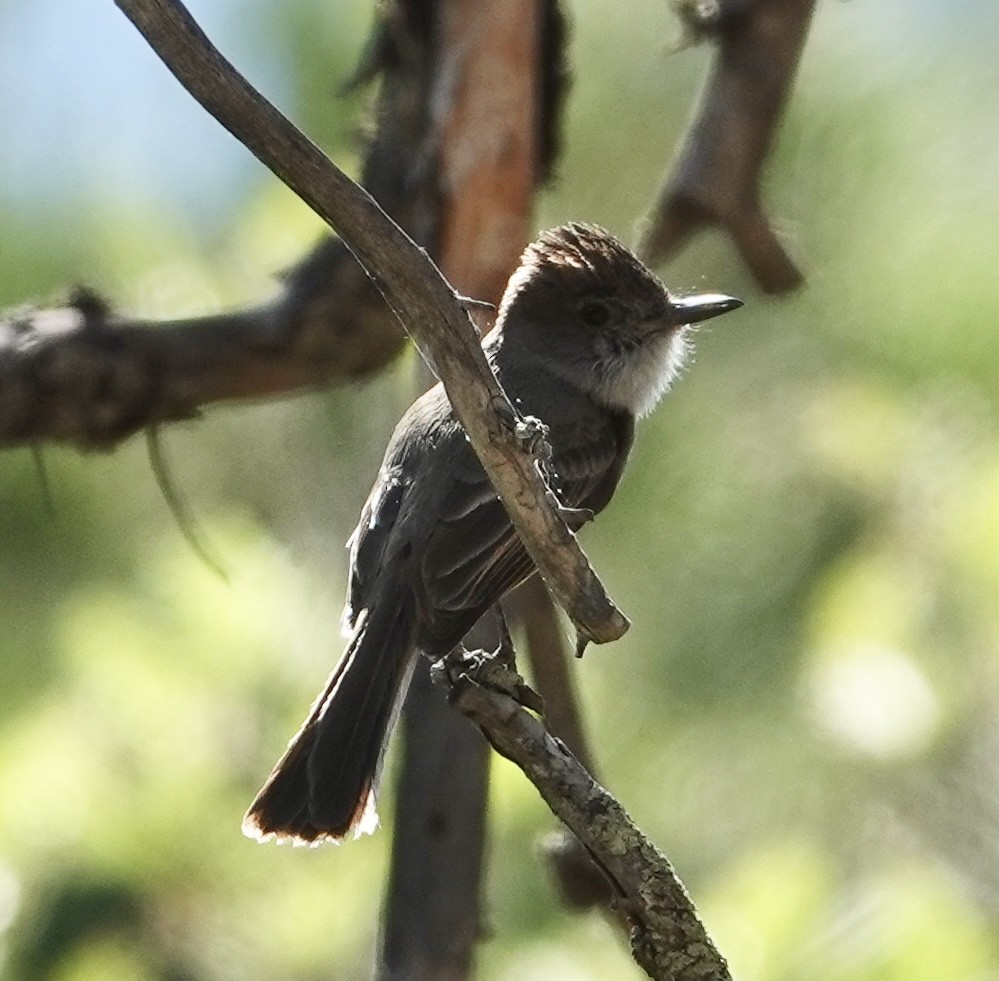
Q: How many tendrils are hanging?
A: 2